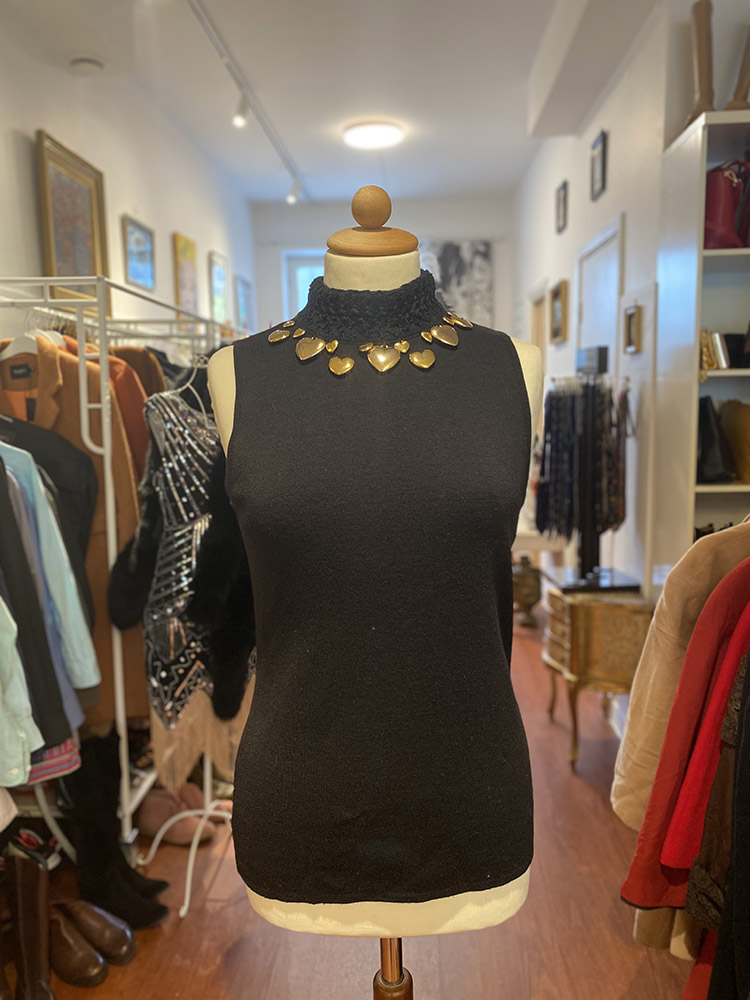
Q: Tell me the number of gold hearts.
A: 15